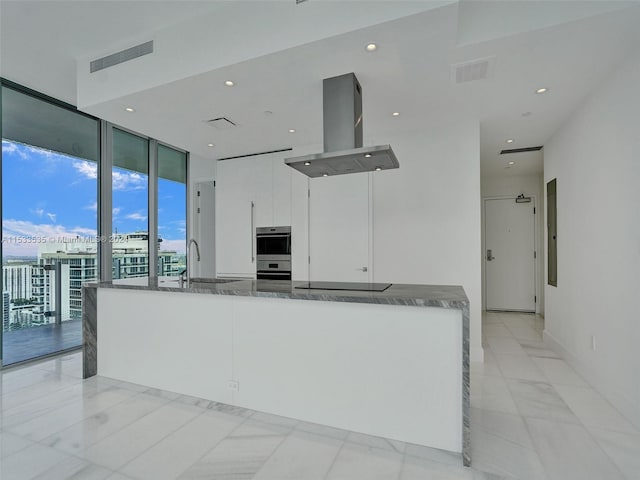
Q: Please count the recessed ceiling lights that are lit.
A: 9